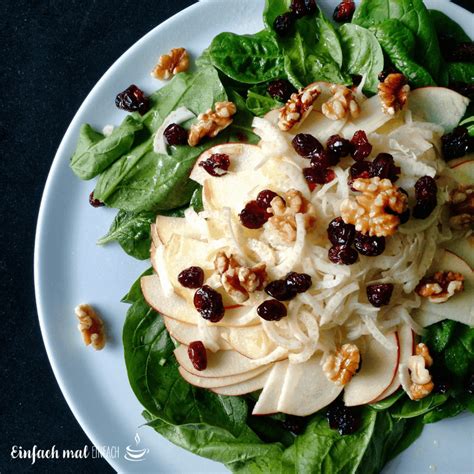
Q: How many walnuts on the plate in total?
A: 13